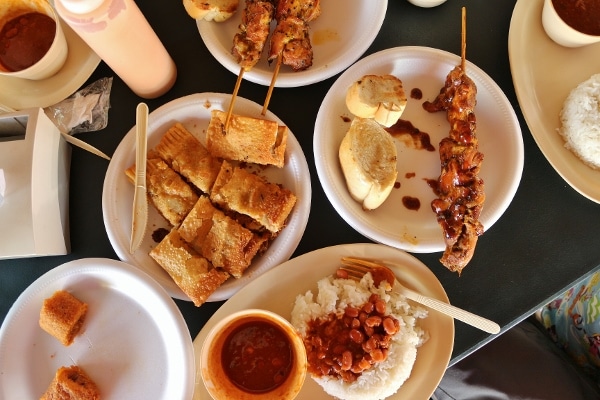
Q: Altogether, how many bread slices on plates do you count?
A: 3